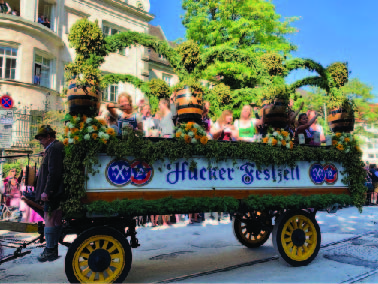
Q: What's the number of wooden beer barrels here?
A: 4